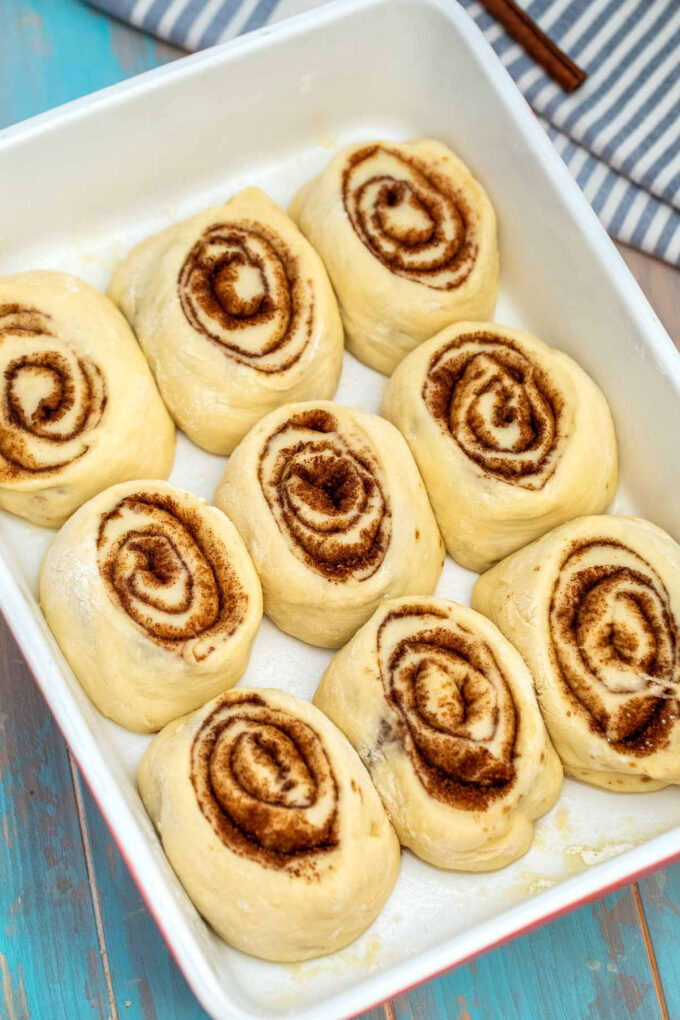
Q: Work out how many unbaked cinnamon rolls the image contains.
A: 9